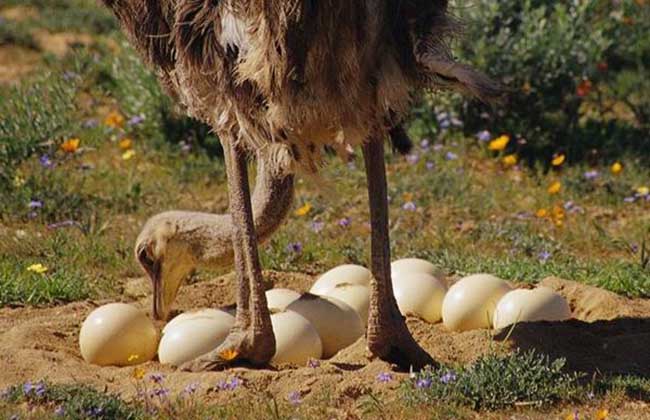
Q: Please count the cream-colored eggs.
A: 11